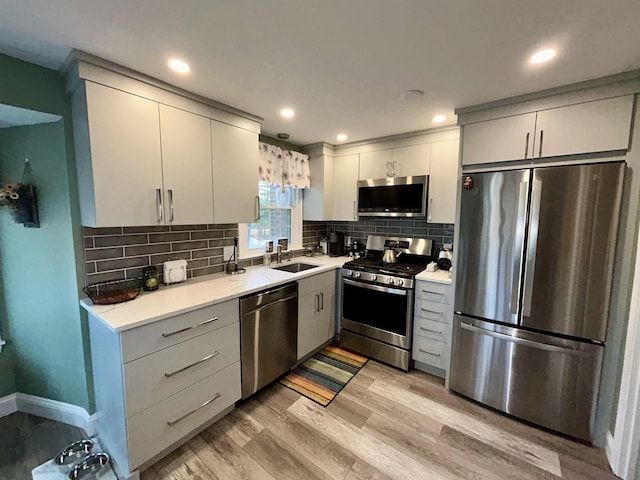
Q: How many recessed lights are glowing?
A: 5